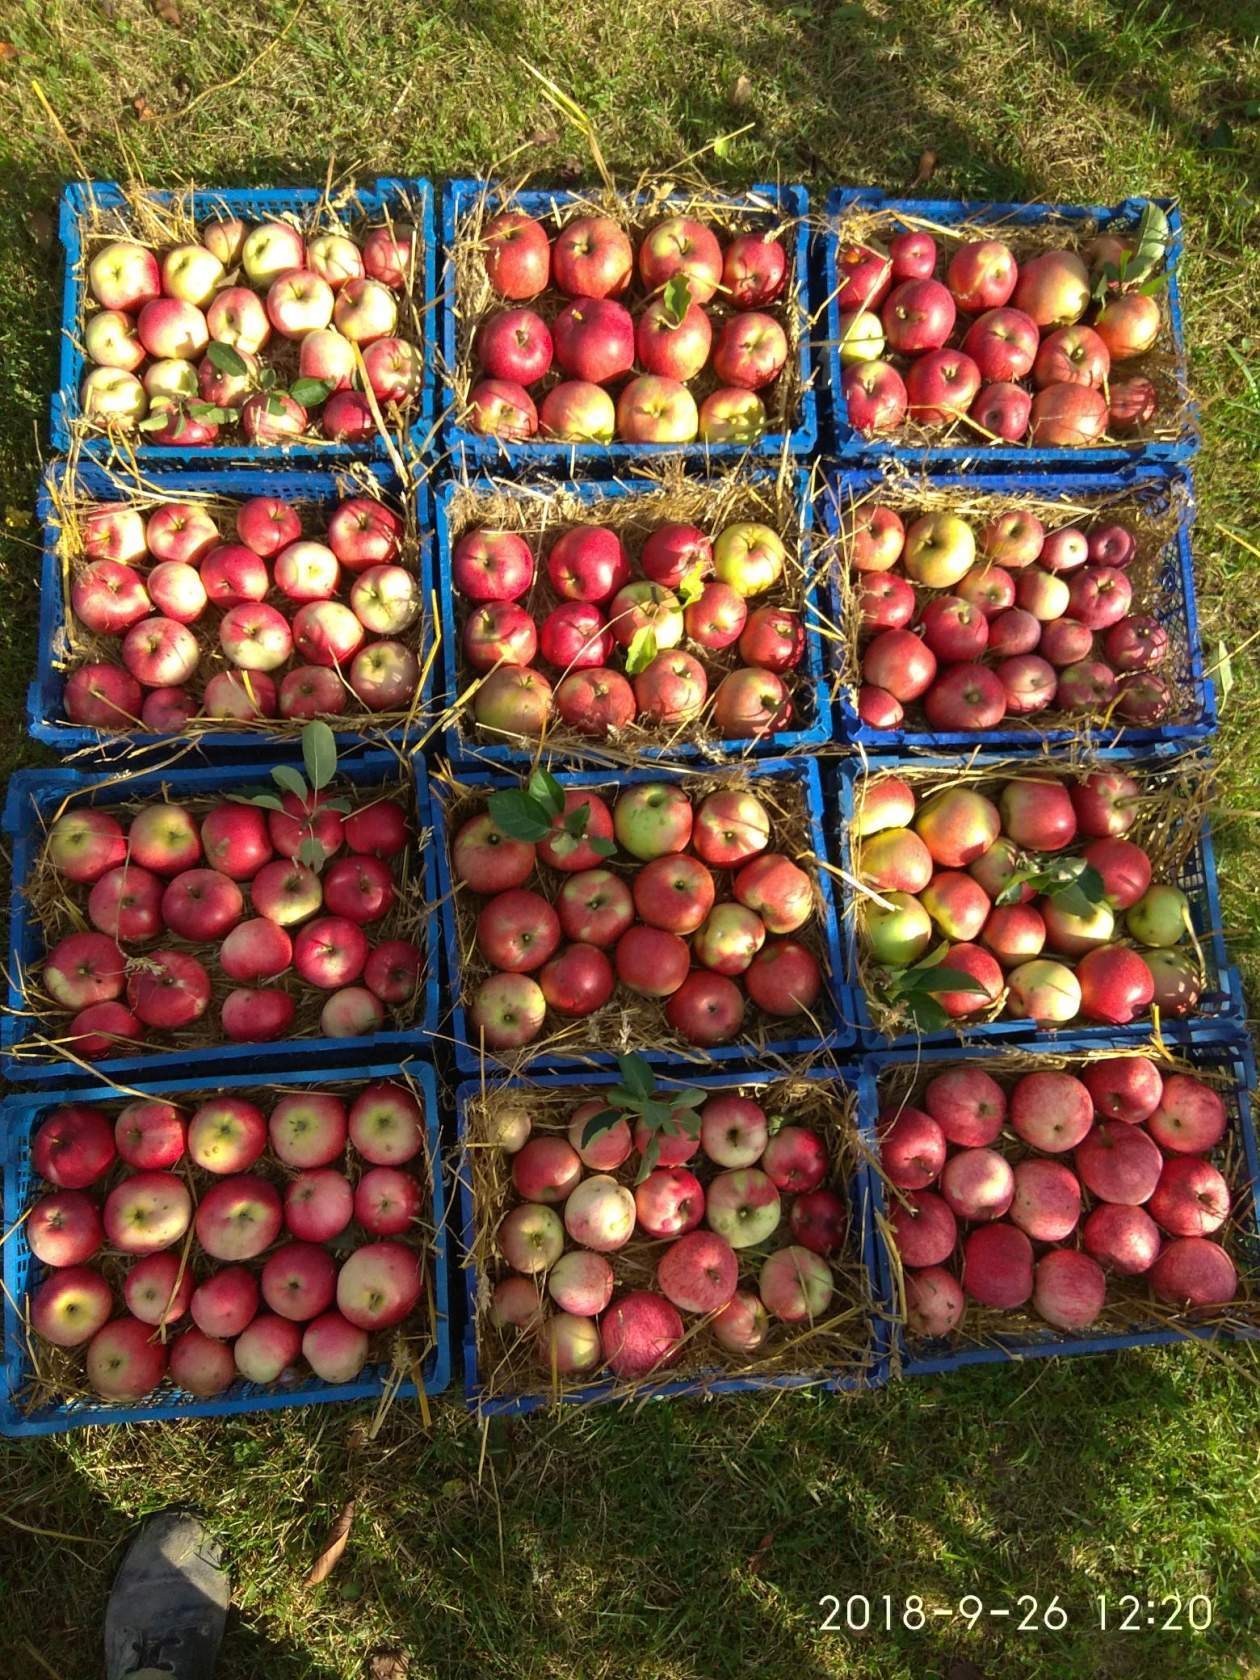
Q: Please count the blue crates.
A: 12